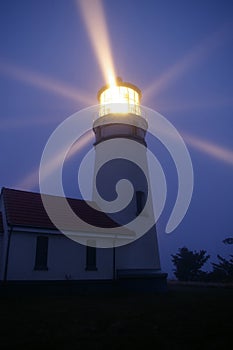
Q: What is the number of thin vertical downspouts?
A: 2